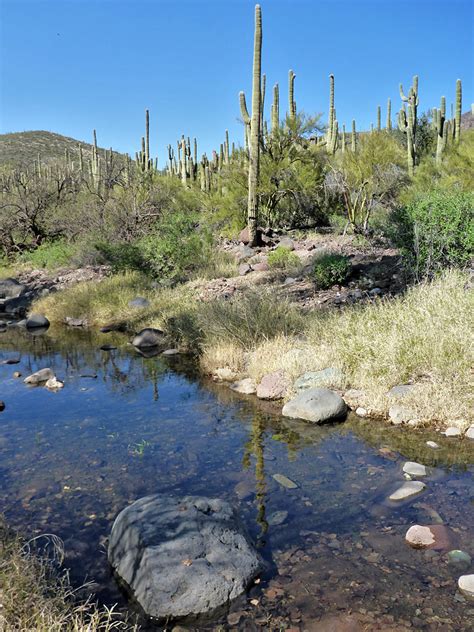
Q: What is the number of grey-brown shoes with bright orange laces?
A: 0